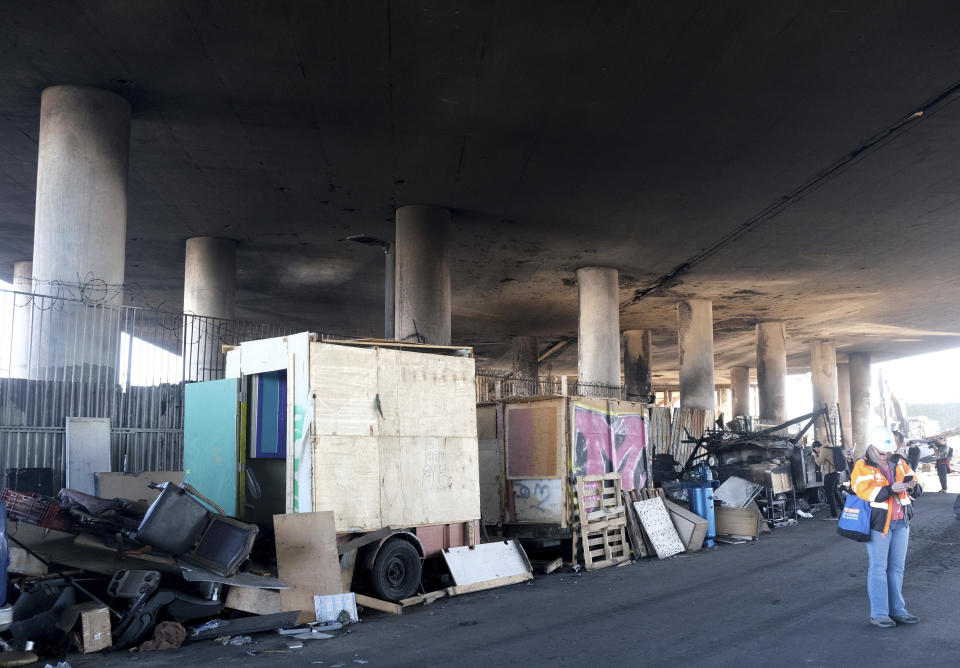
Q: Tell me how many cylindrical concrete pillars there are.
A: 13